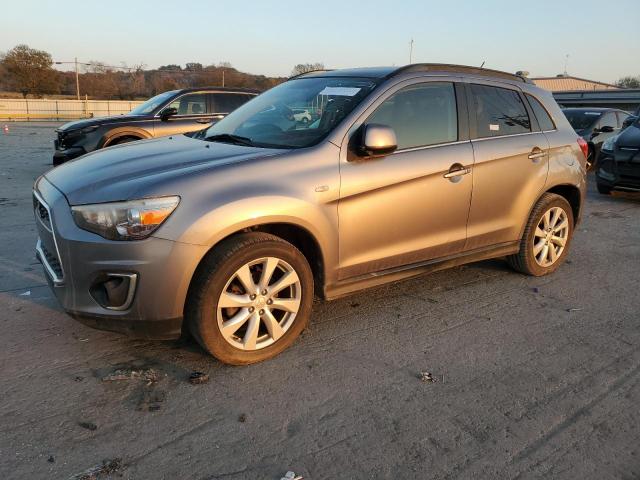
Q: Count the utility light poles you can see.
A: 2